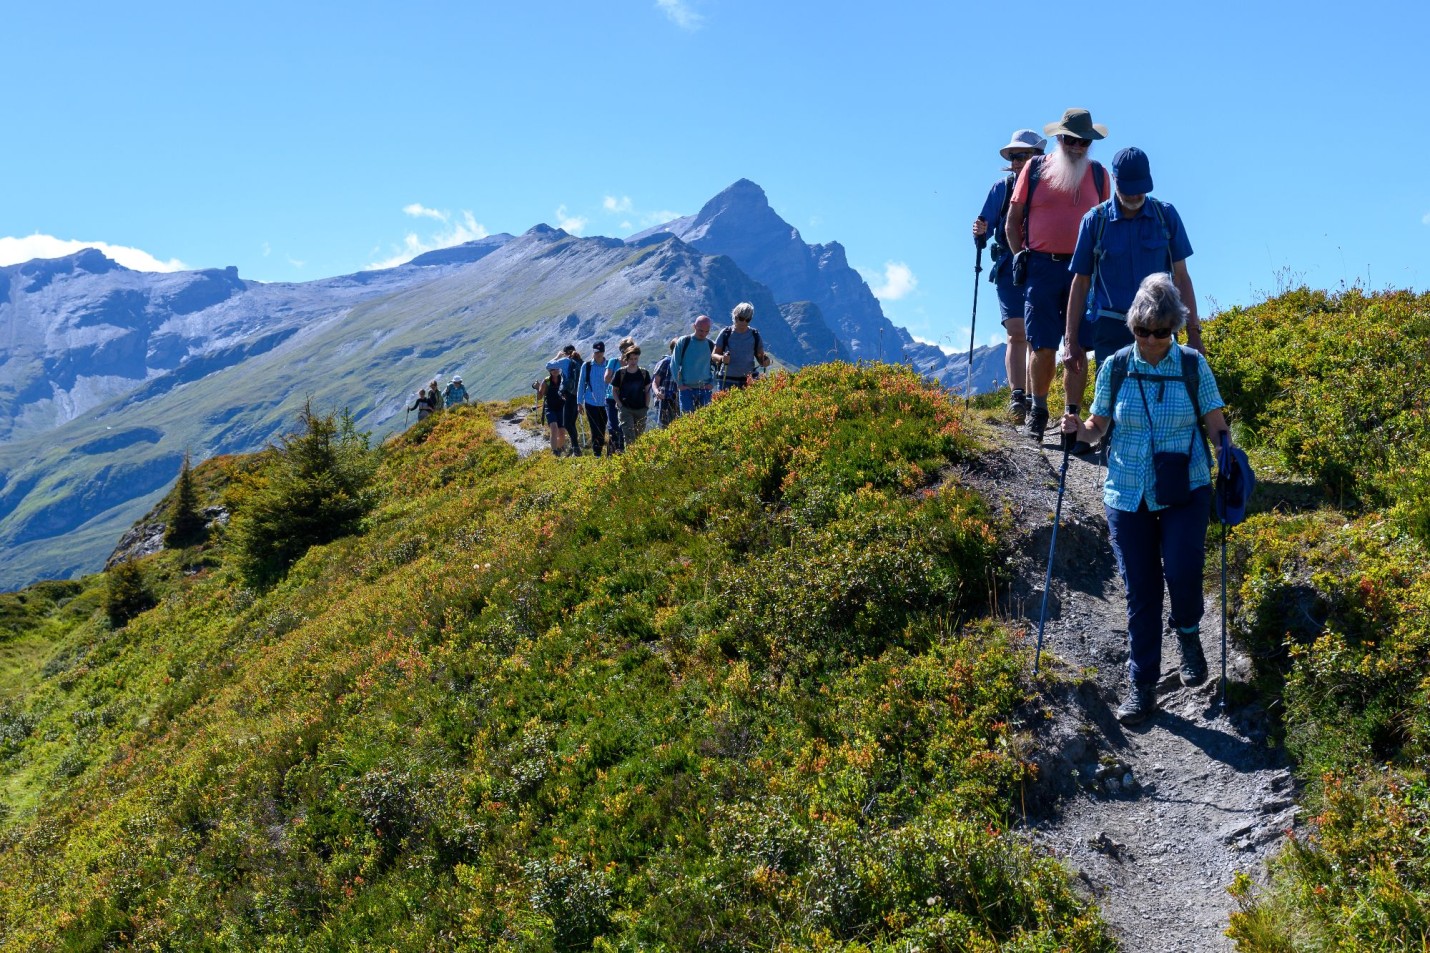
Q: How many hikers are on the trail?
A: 15